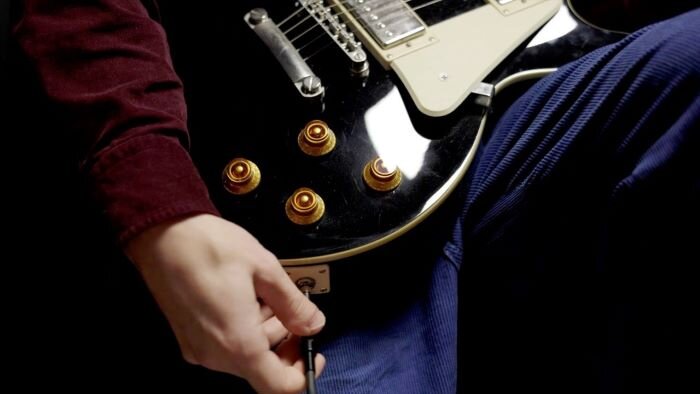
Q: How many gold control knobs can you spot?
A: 4